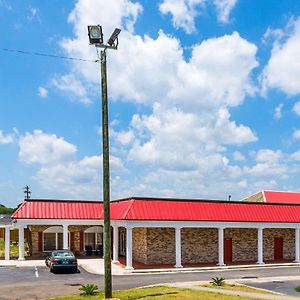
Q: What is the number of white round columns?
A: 9